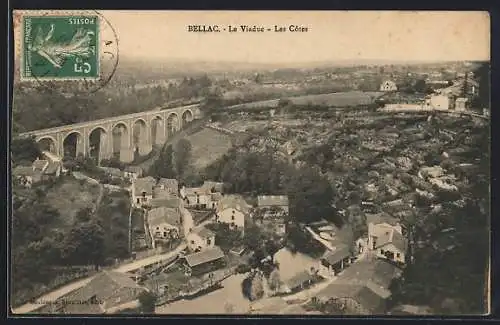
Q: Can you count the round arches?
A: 8